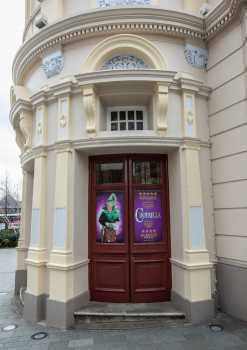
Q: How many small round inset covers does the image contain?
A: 3